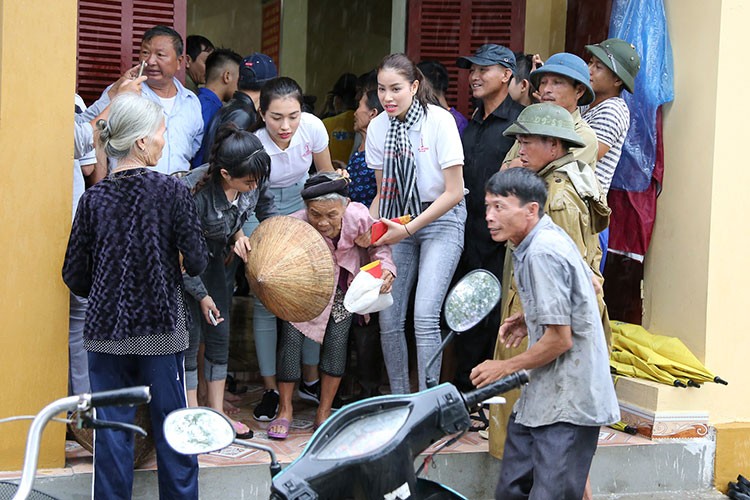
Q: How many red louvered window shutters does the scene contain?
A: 2